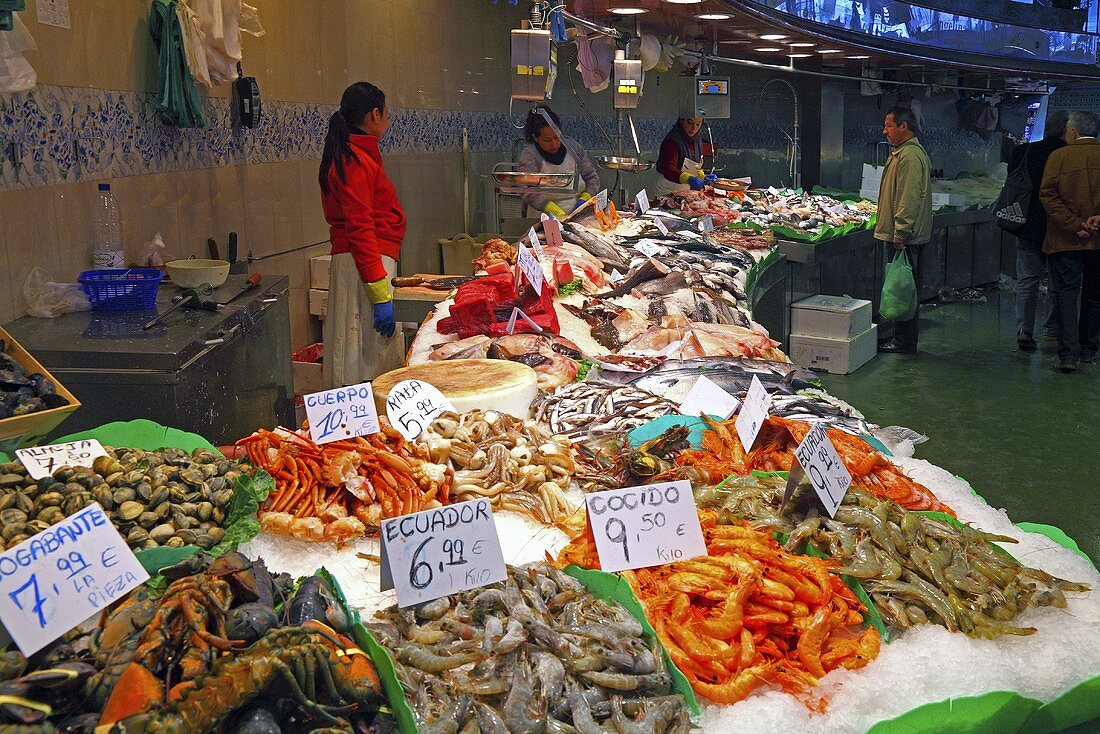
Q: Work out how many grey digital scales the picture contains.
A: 3